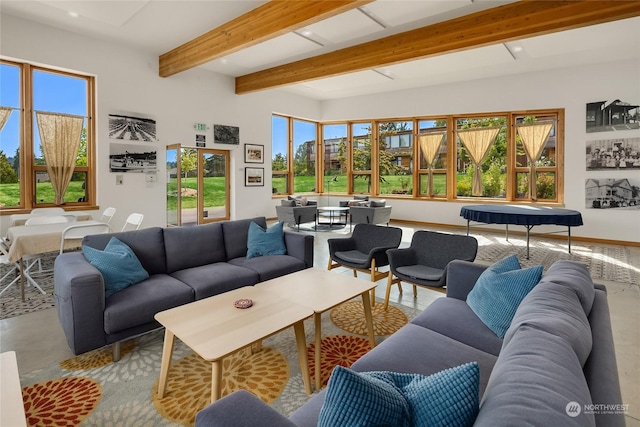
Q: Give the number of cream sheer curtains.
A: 5